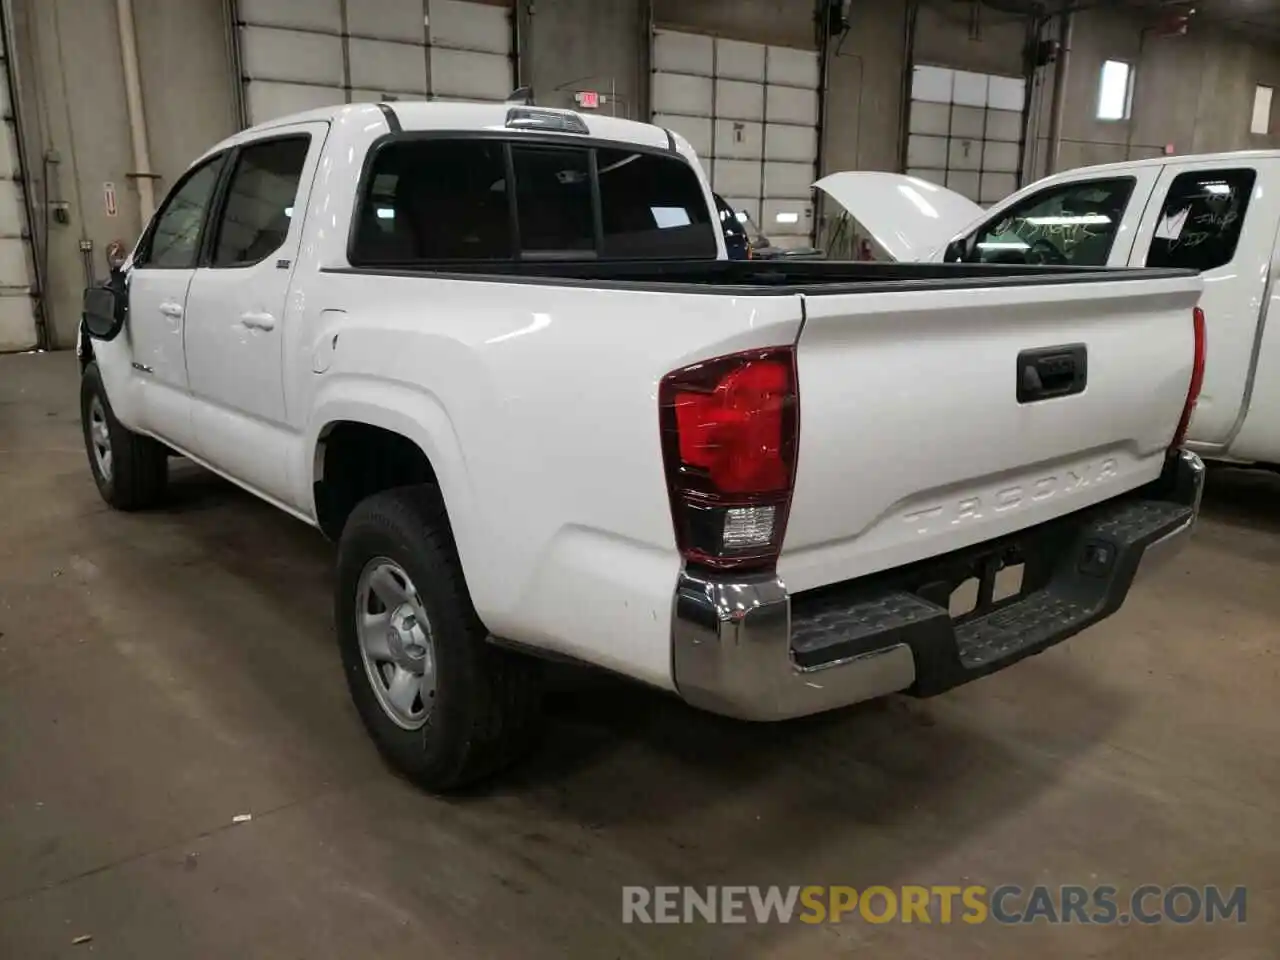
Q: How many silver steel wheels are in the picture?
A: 2